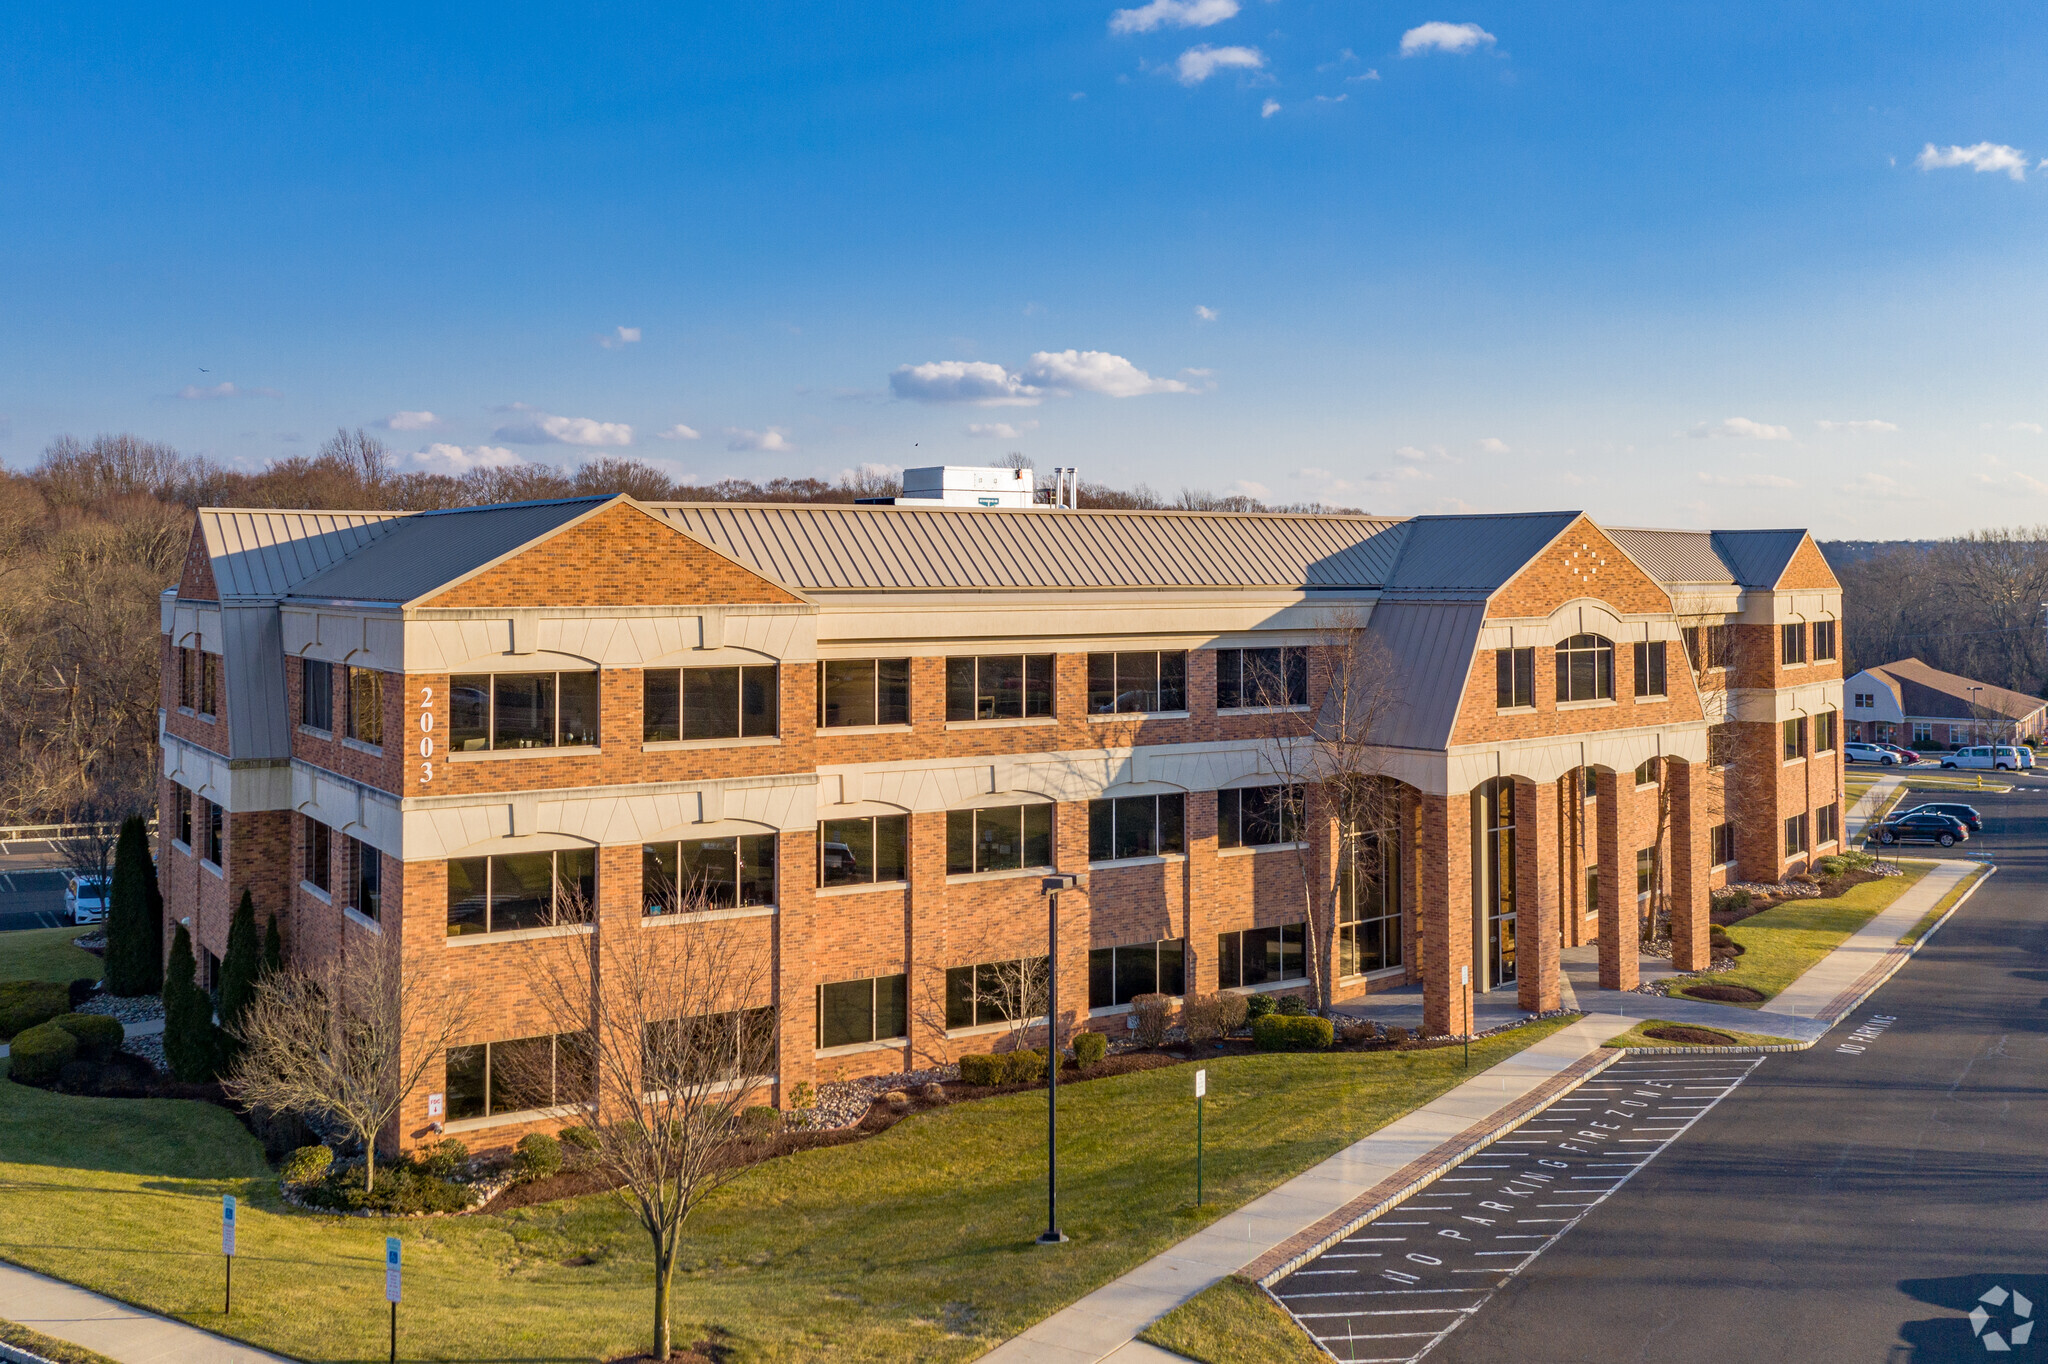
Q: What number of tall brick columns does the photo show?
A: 4